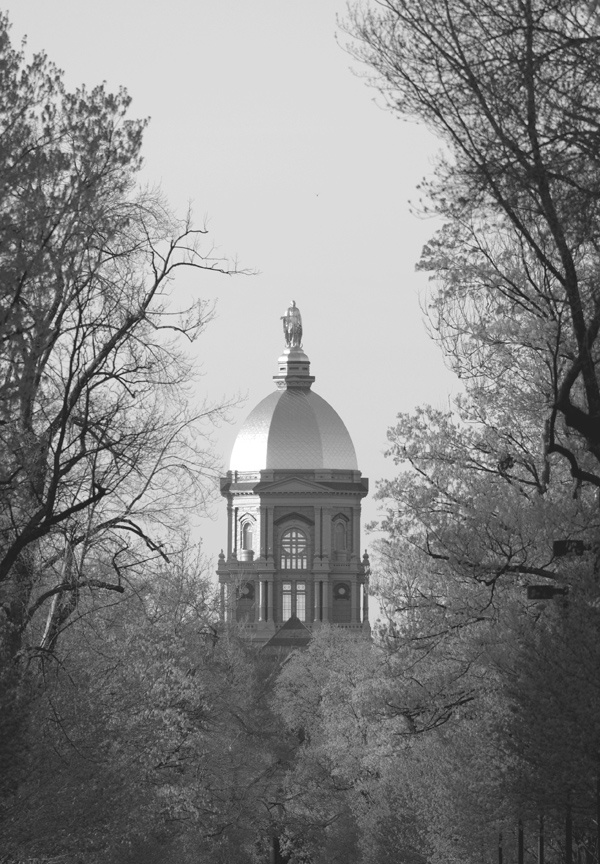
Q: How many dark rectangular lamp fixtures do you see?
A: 2